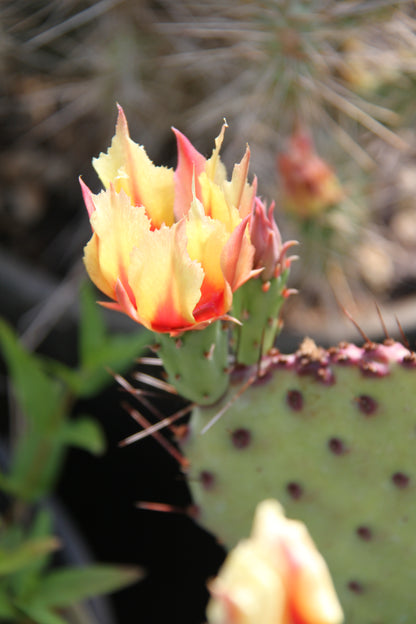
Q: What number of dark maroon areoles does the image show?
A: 9